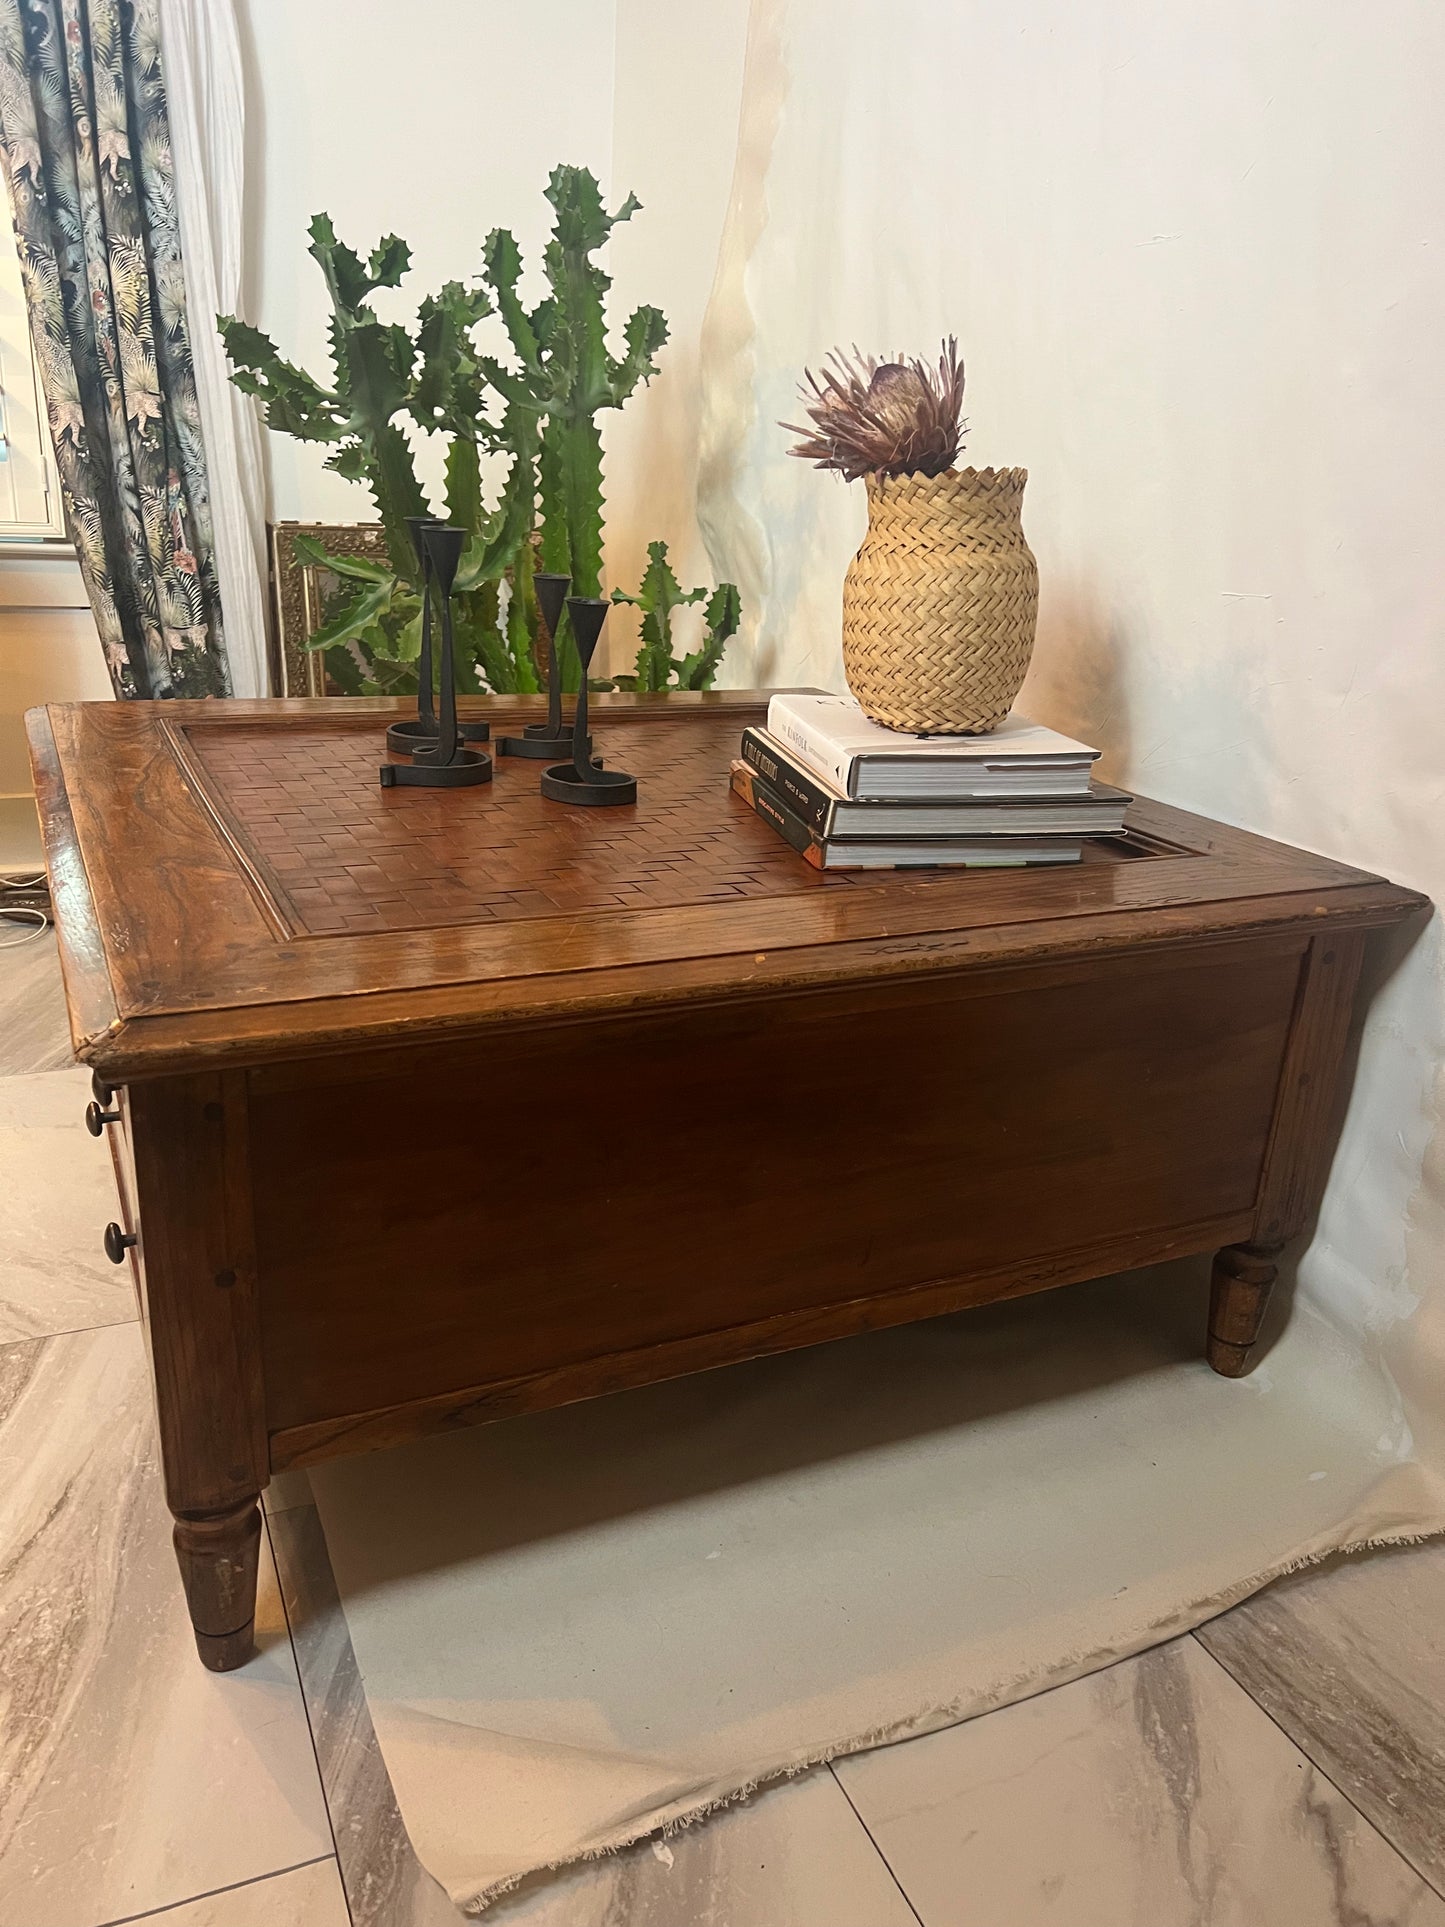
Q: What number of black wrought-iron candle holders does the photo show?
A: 4